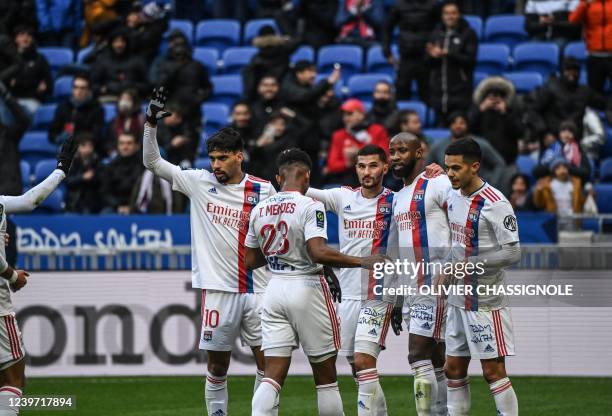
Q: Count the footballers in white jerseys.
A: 6